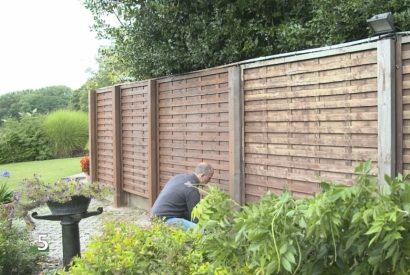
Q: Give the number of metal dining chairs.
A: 0